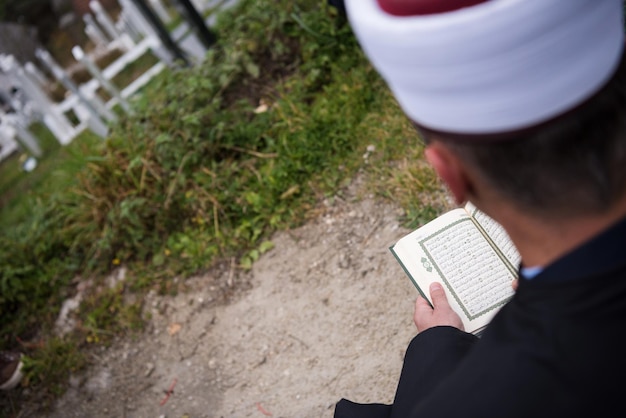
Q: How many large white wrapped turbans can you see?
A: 1